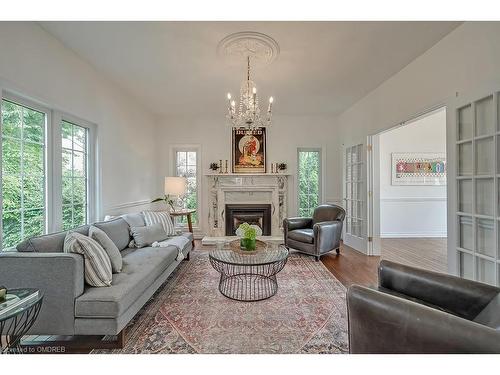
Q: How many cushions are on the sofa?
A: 4